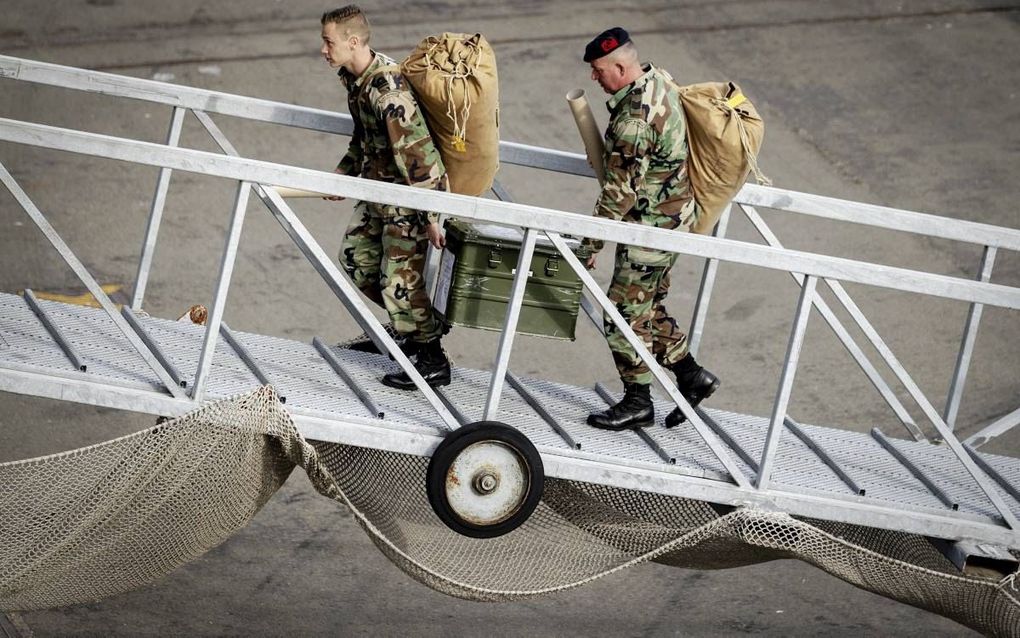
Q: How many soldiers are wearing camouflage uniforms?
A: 2